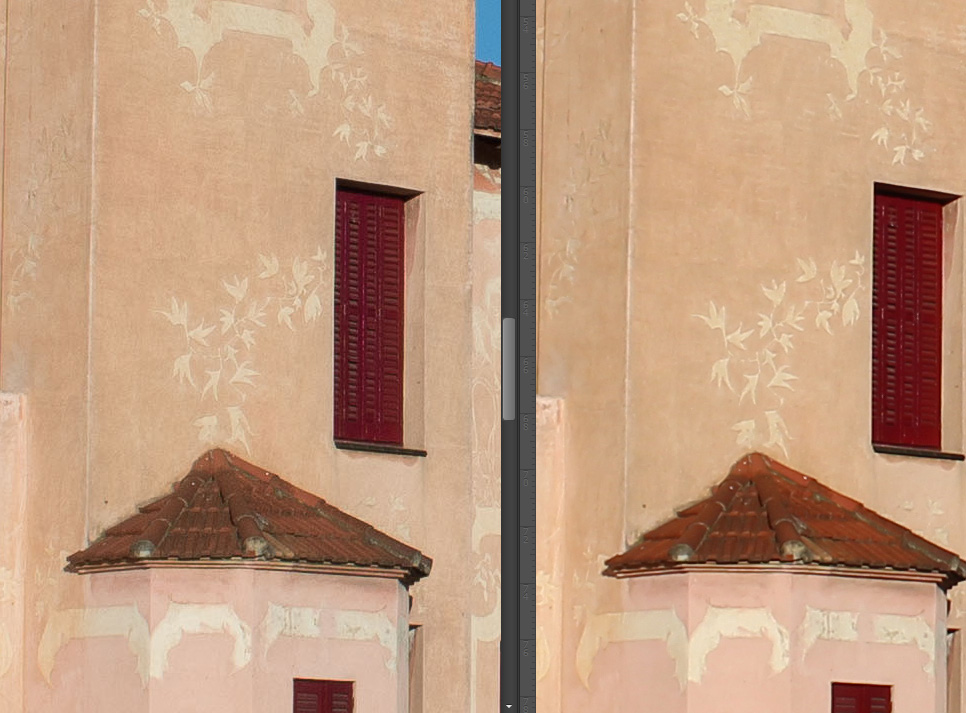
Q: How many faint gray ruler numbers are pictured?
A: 13